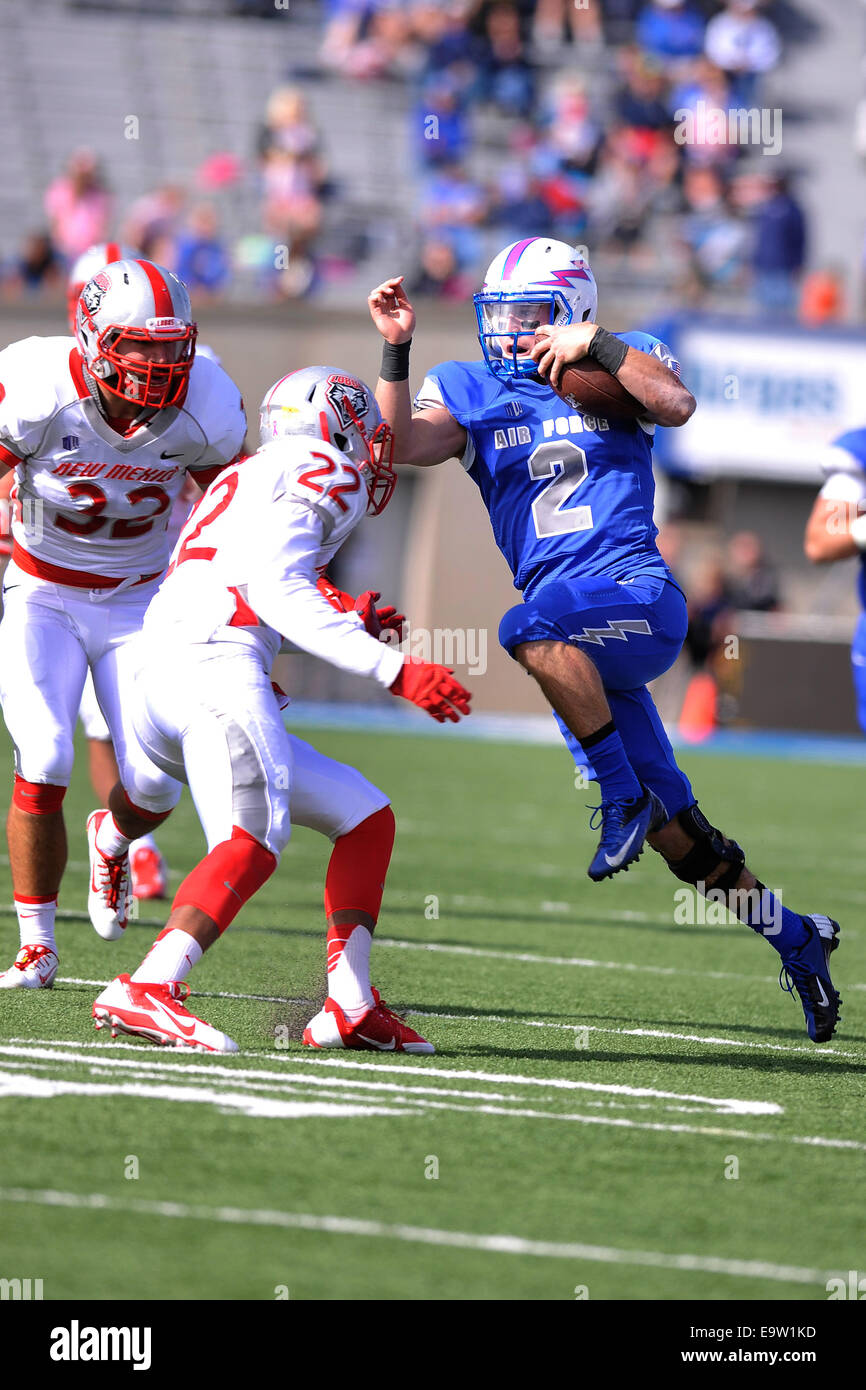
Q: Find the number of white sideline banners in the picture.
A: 1